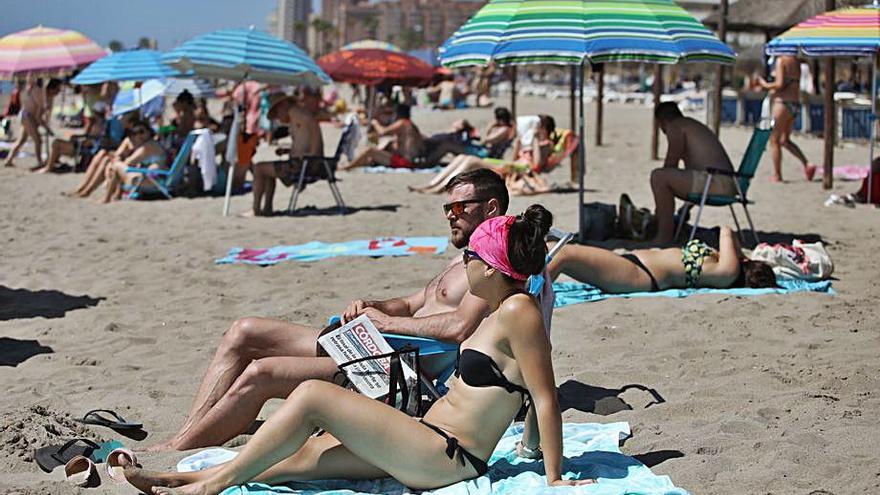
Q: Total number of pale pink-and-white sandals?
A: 2